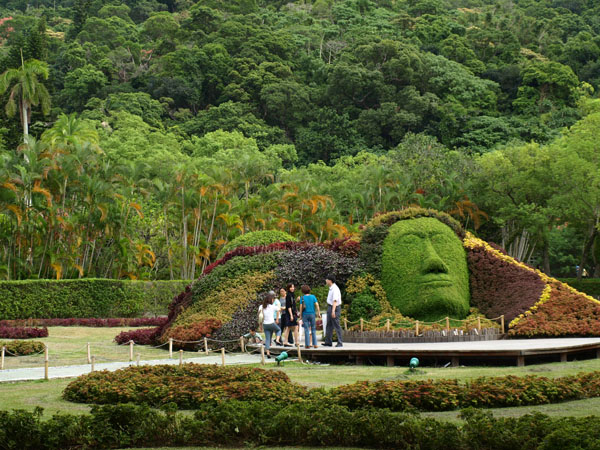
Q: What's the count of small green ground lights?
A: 2